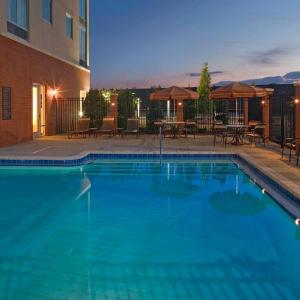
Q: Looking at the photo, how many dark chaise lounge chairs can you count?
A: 3